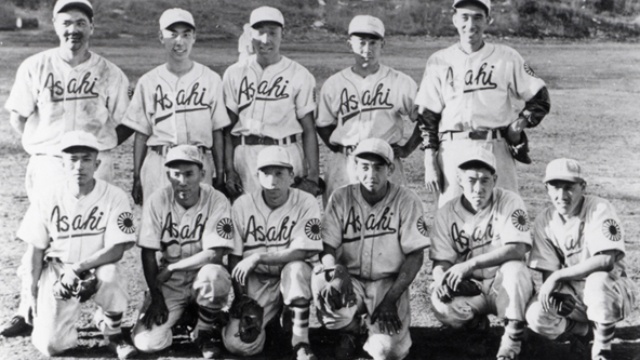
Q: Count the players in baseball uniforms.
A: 11